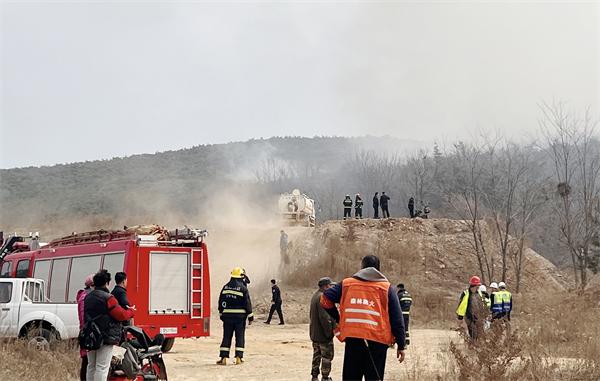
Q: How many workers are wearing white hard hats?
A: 3